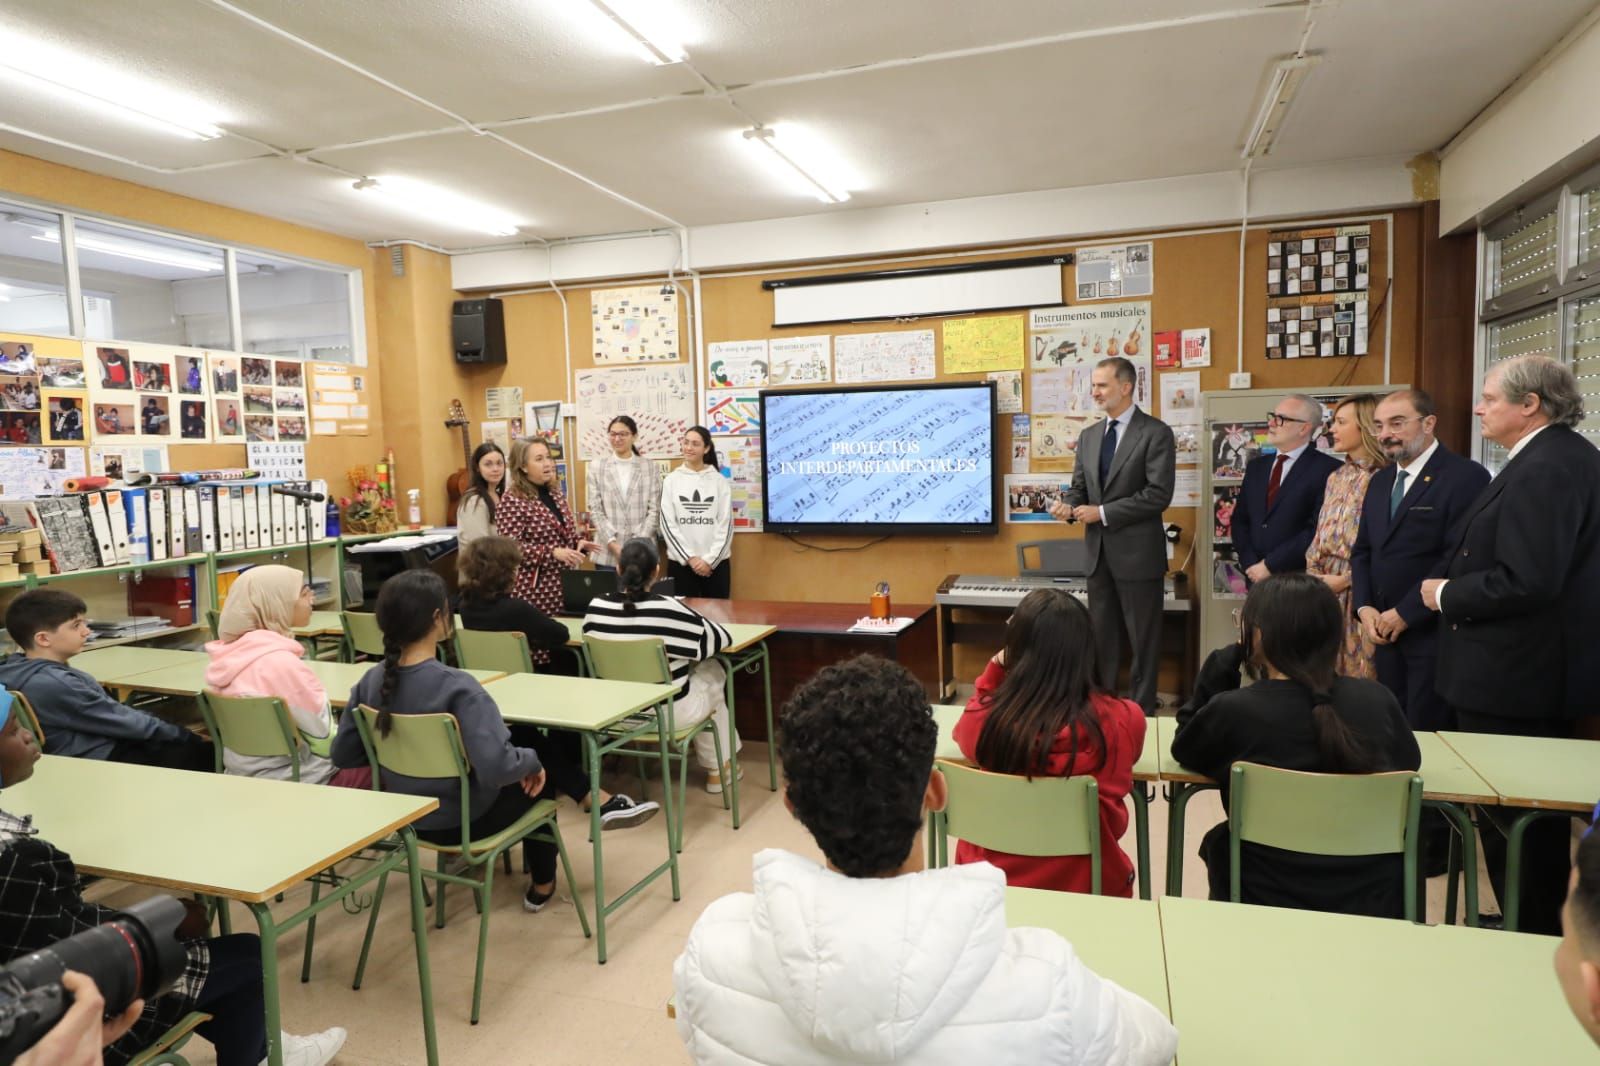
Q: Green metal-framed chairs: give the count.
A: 10